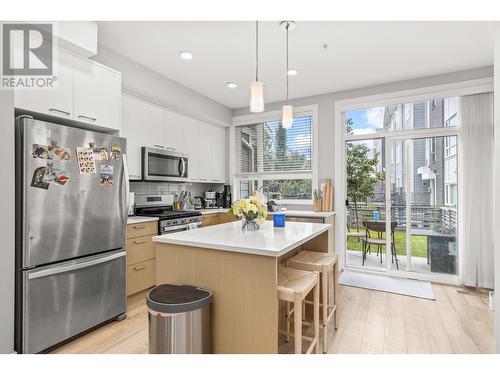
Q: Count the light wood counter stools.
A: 2